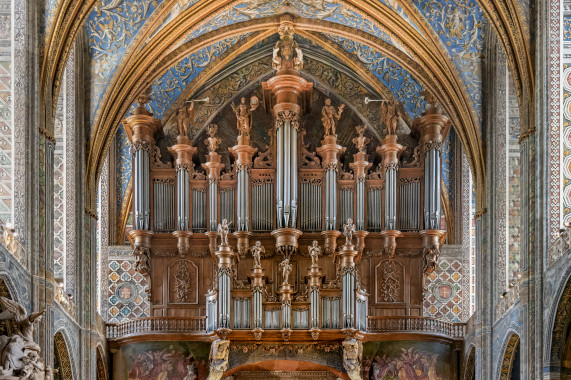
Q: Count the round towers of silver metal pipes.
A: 14